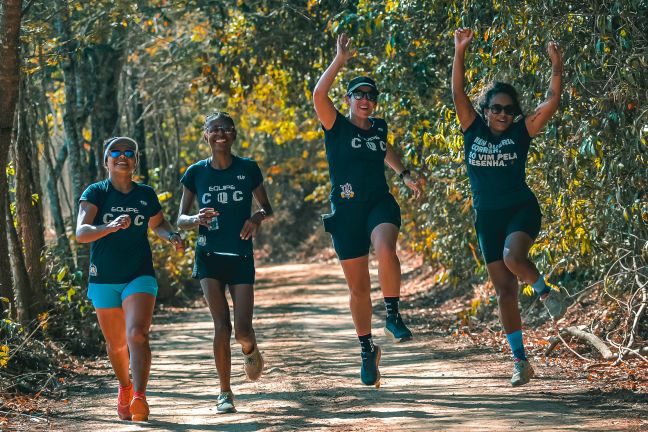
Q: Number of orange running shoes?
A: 2